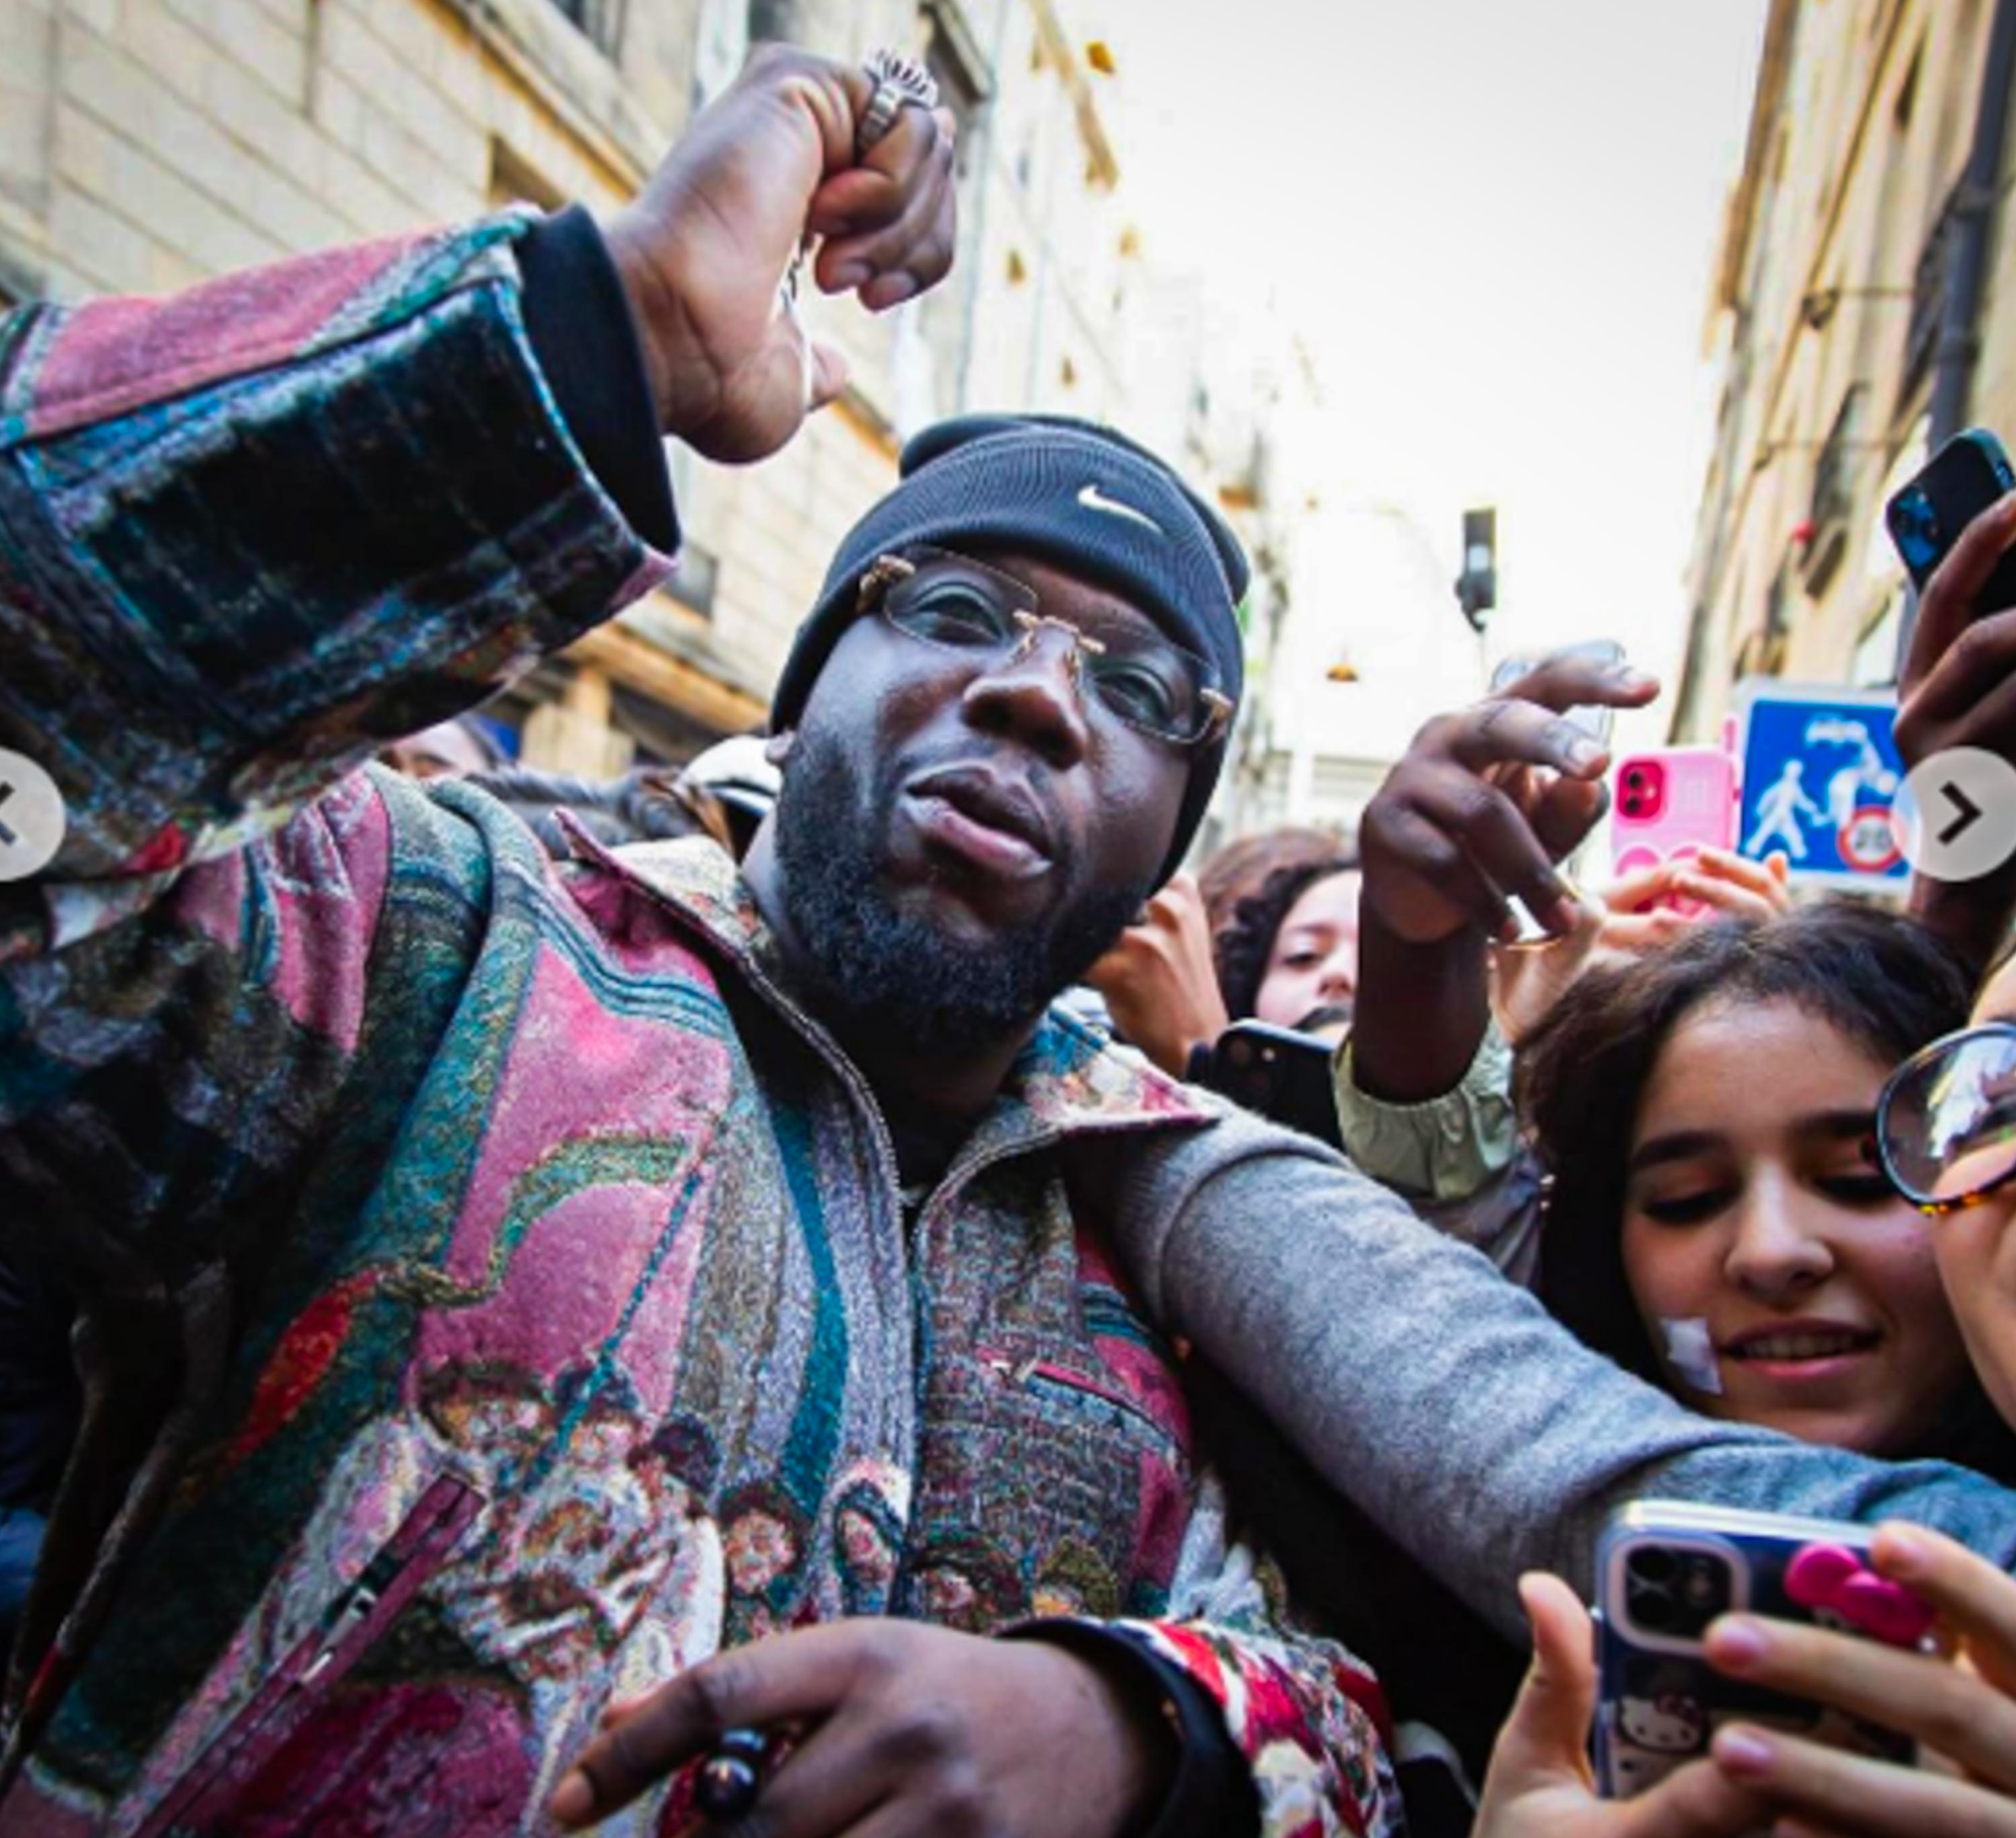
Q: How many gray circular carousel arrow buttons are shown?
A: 2